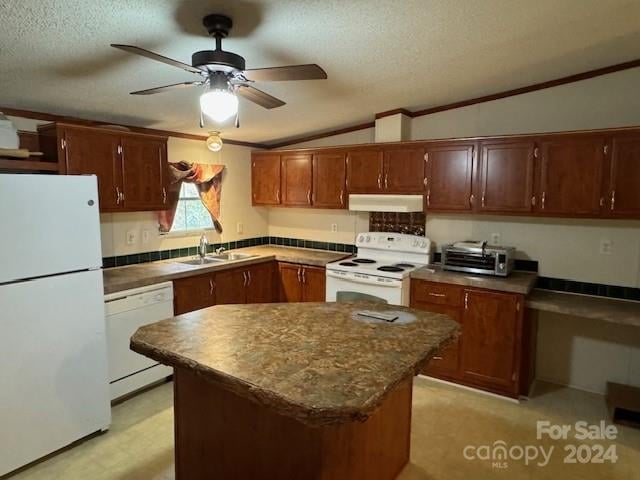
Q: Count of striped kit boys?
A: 0